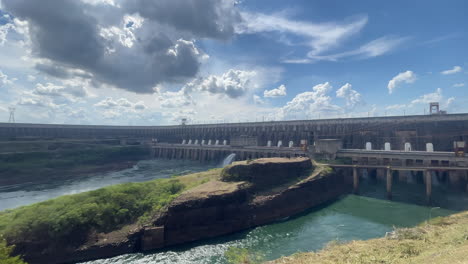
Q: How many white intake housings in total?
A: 14